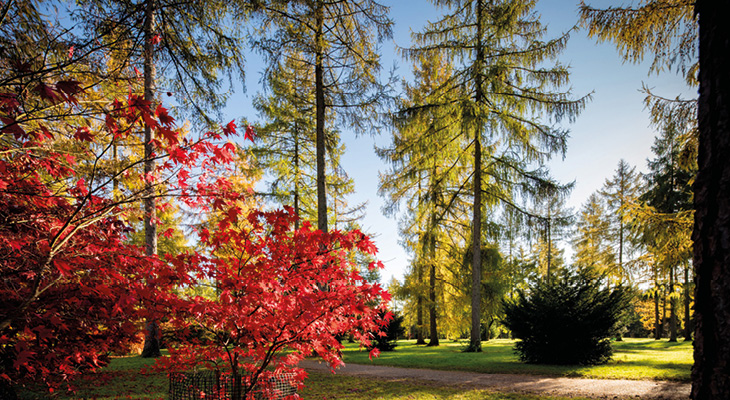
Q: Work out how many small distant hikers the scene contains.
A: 0